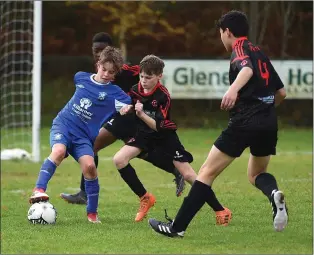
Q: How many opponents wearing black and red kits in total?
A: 3